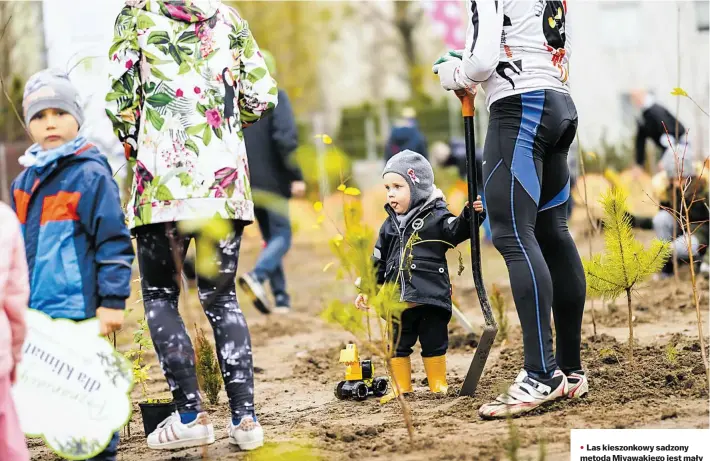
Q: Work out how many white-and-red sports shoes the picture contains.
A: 2